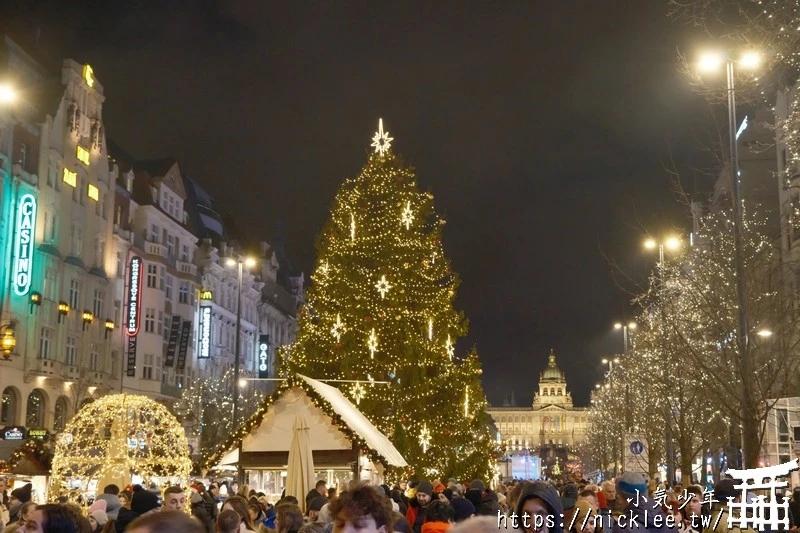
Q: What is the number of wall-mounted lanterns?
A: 5